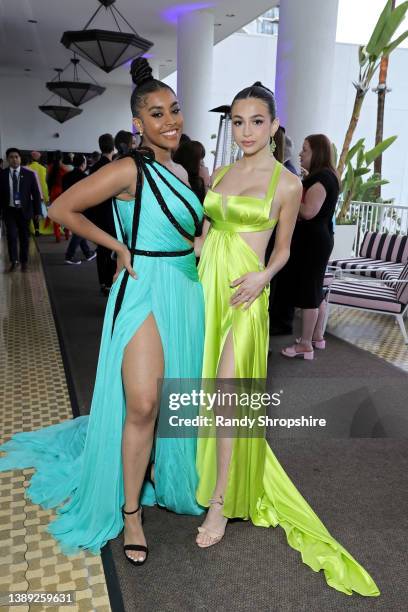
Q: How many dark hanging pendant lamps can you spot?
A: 3